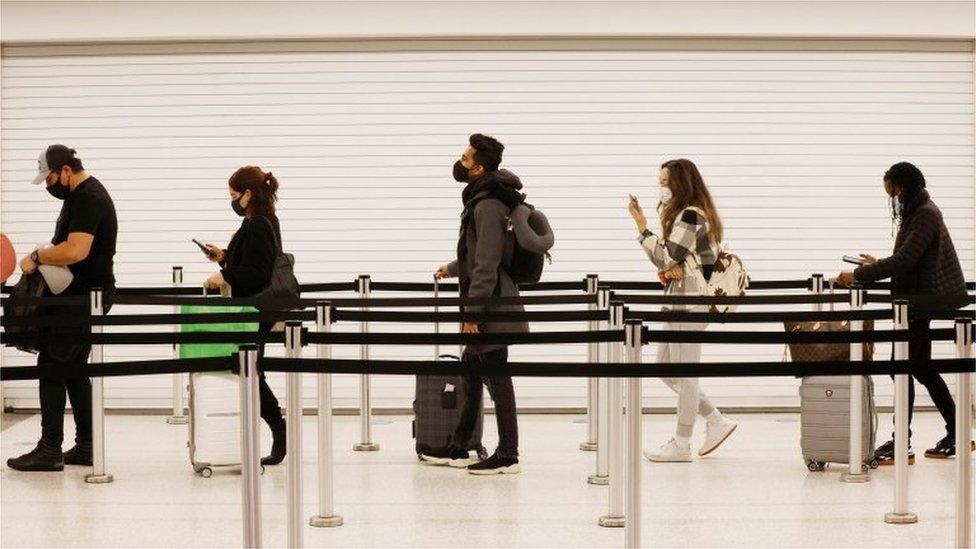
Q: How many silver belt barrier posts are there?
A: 14